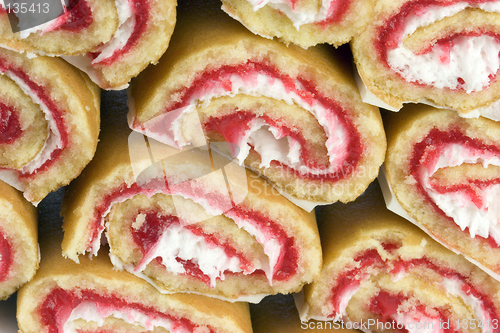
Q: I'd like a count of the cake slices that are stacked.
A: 10